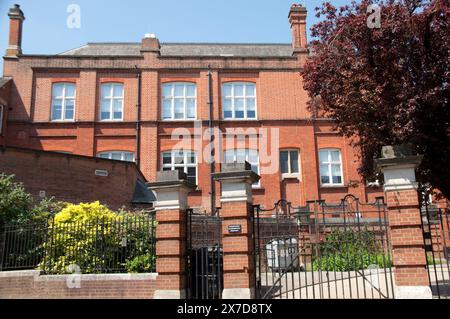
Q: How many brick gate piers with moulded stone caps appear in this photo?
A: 3